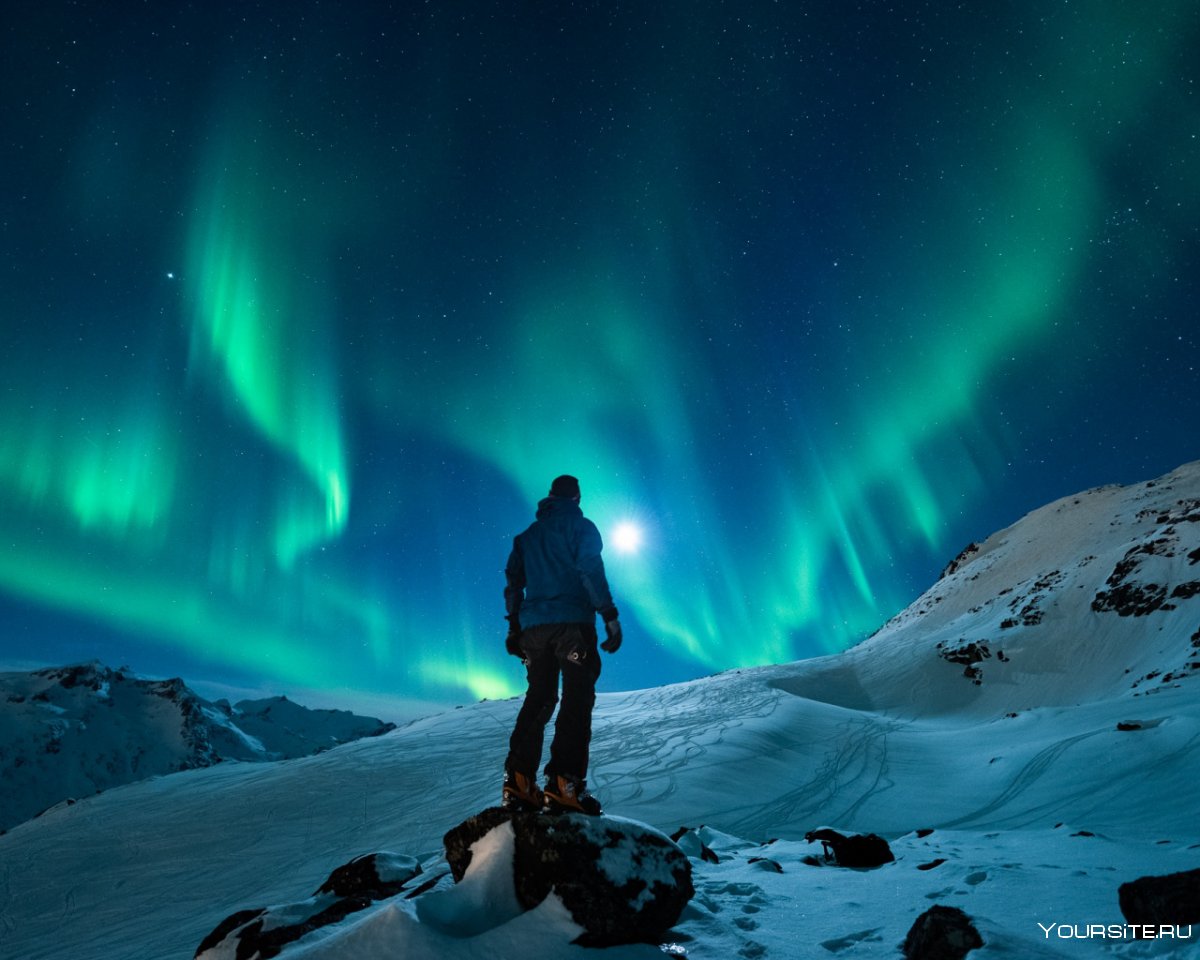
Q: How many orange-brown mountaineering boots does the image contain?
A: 2